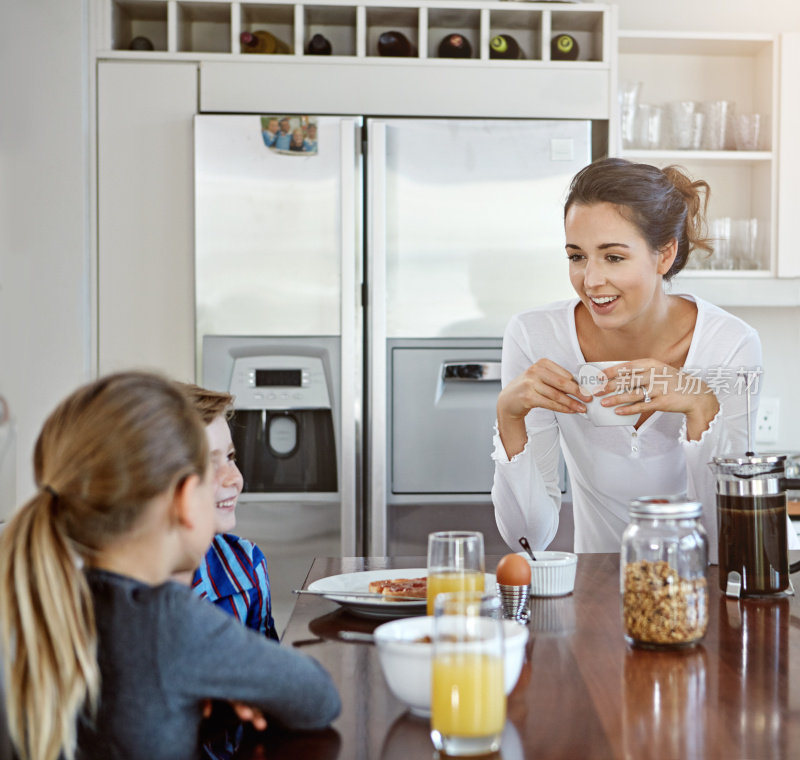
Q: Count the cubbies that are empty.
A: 1